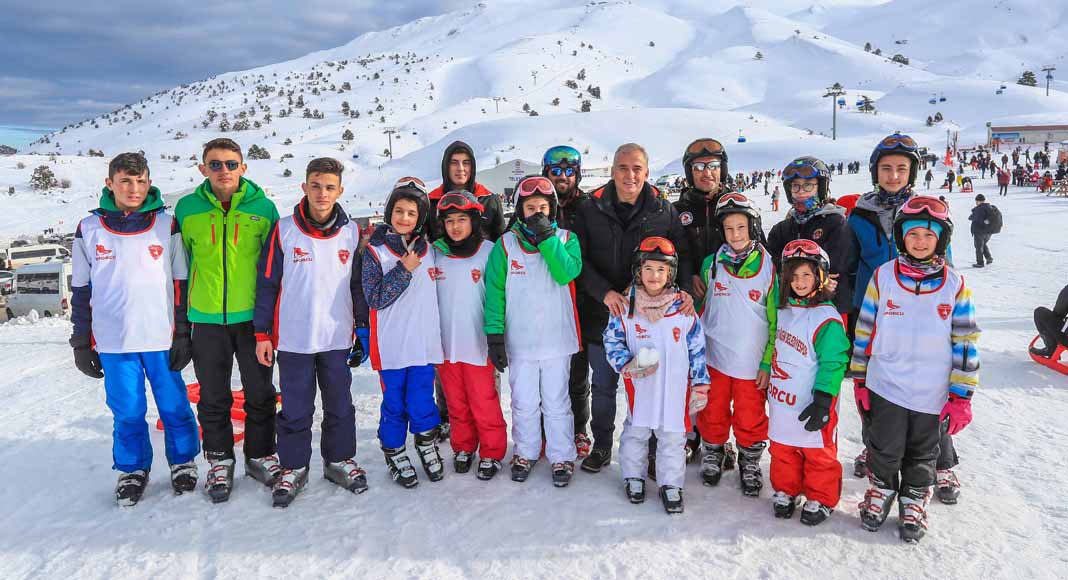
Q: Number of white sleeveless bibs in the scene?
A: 9